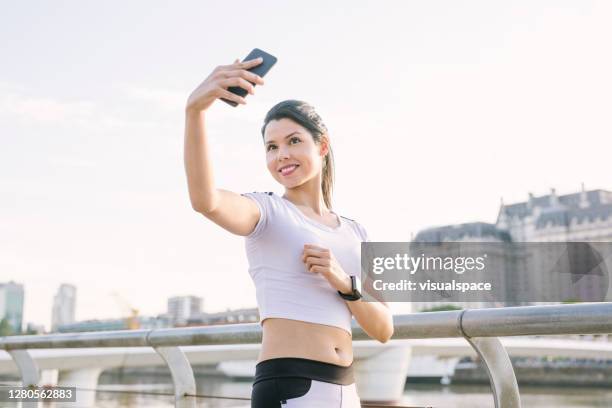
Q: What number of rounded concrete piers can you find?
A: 2